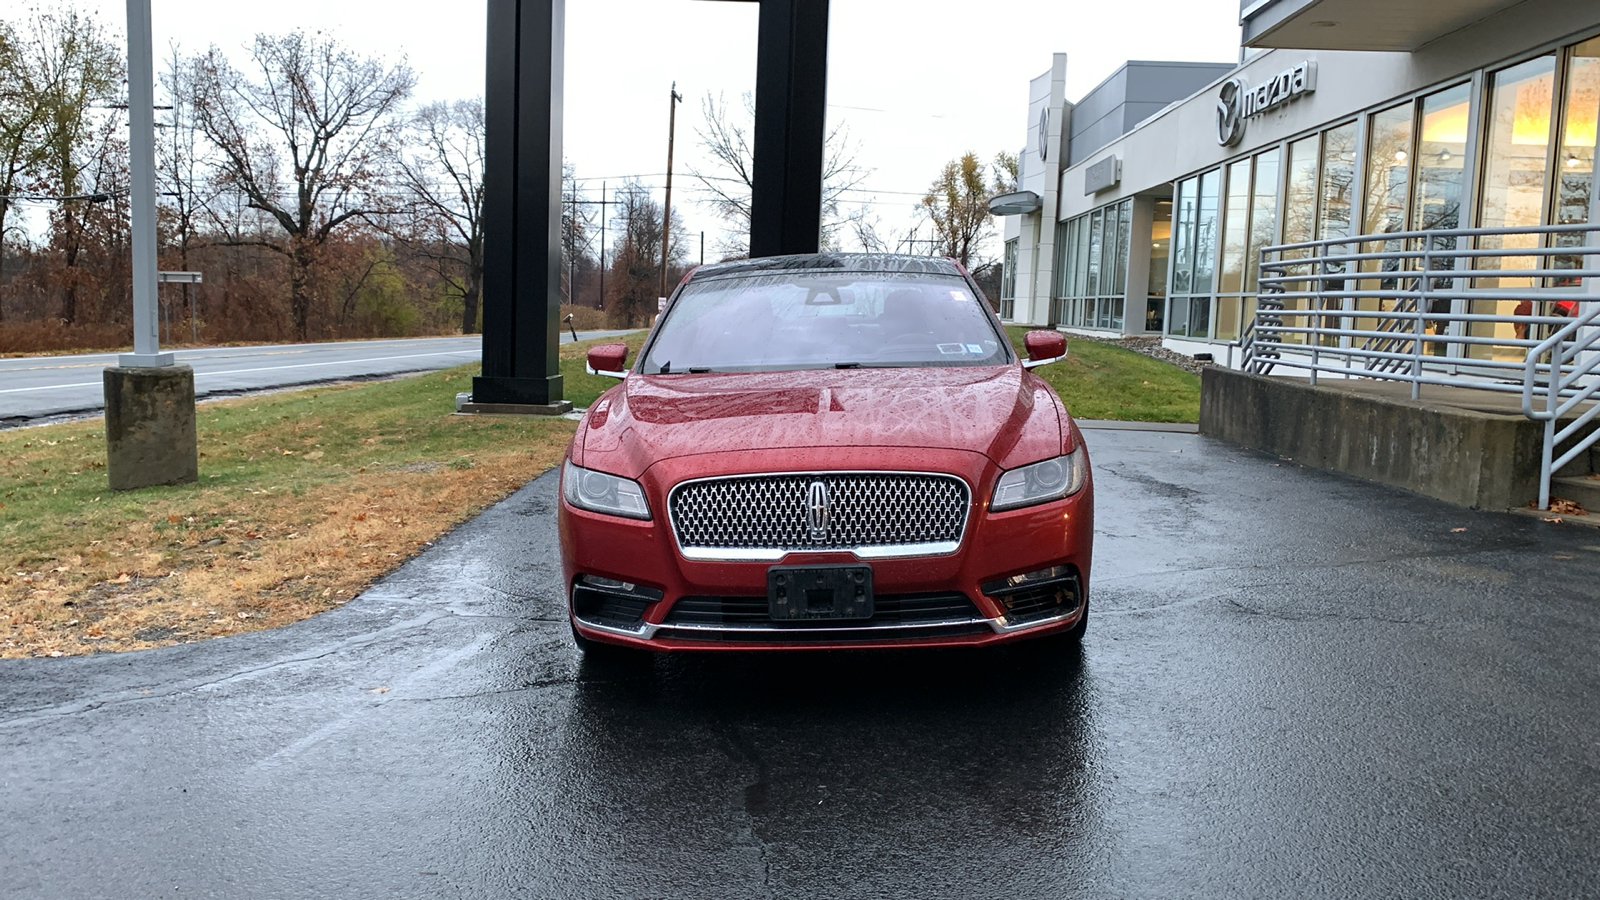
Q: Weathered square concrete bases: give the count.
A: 1